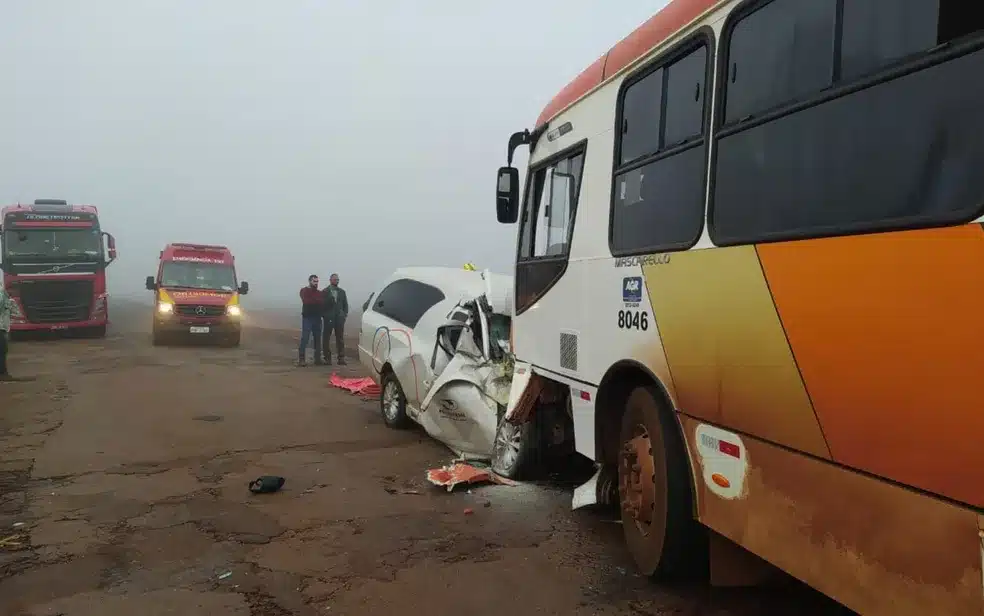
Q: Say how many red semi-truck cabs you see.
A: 1